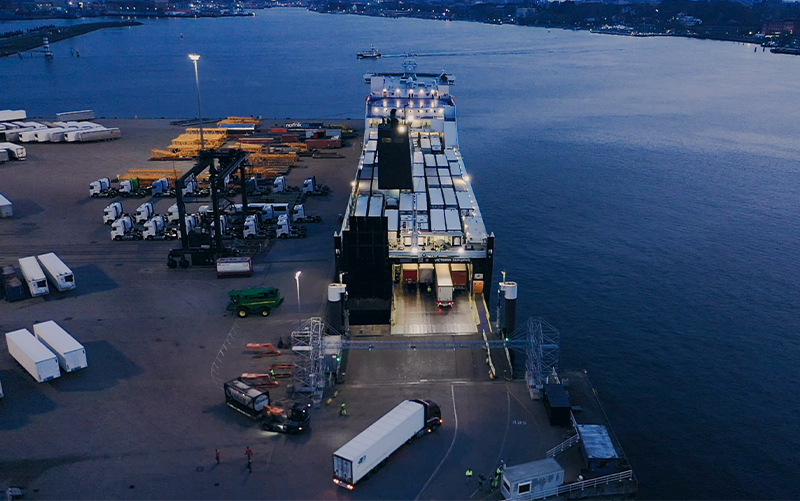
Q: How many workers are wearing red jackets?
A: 2